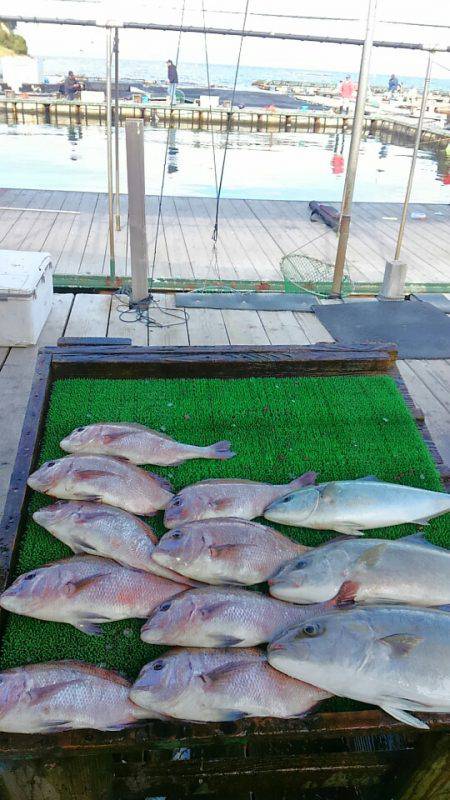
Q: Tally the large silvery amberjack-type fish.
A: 3